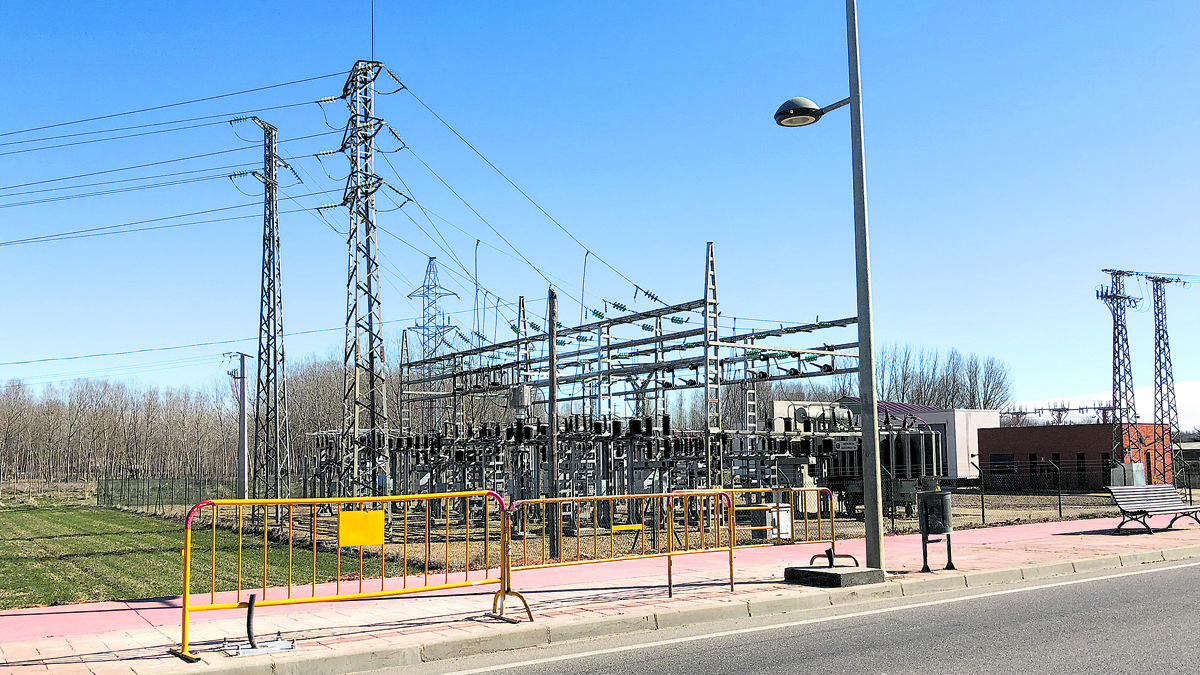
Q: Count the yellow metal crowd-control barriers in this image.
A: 3